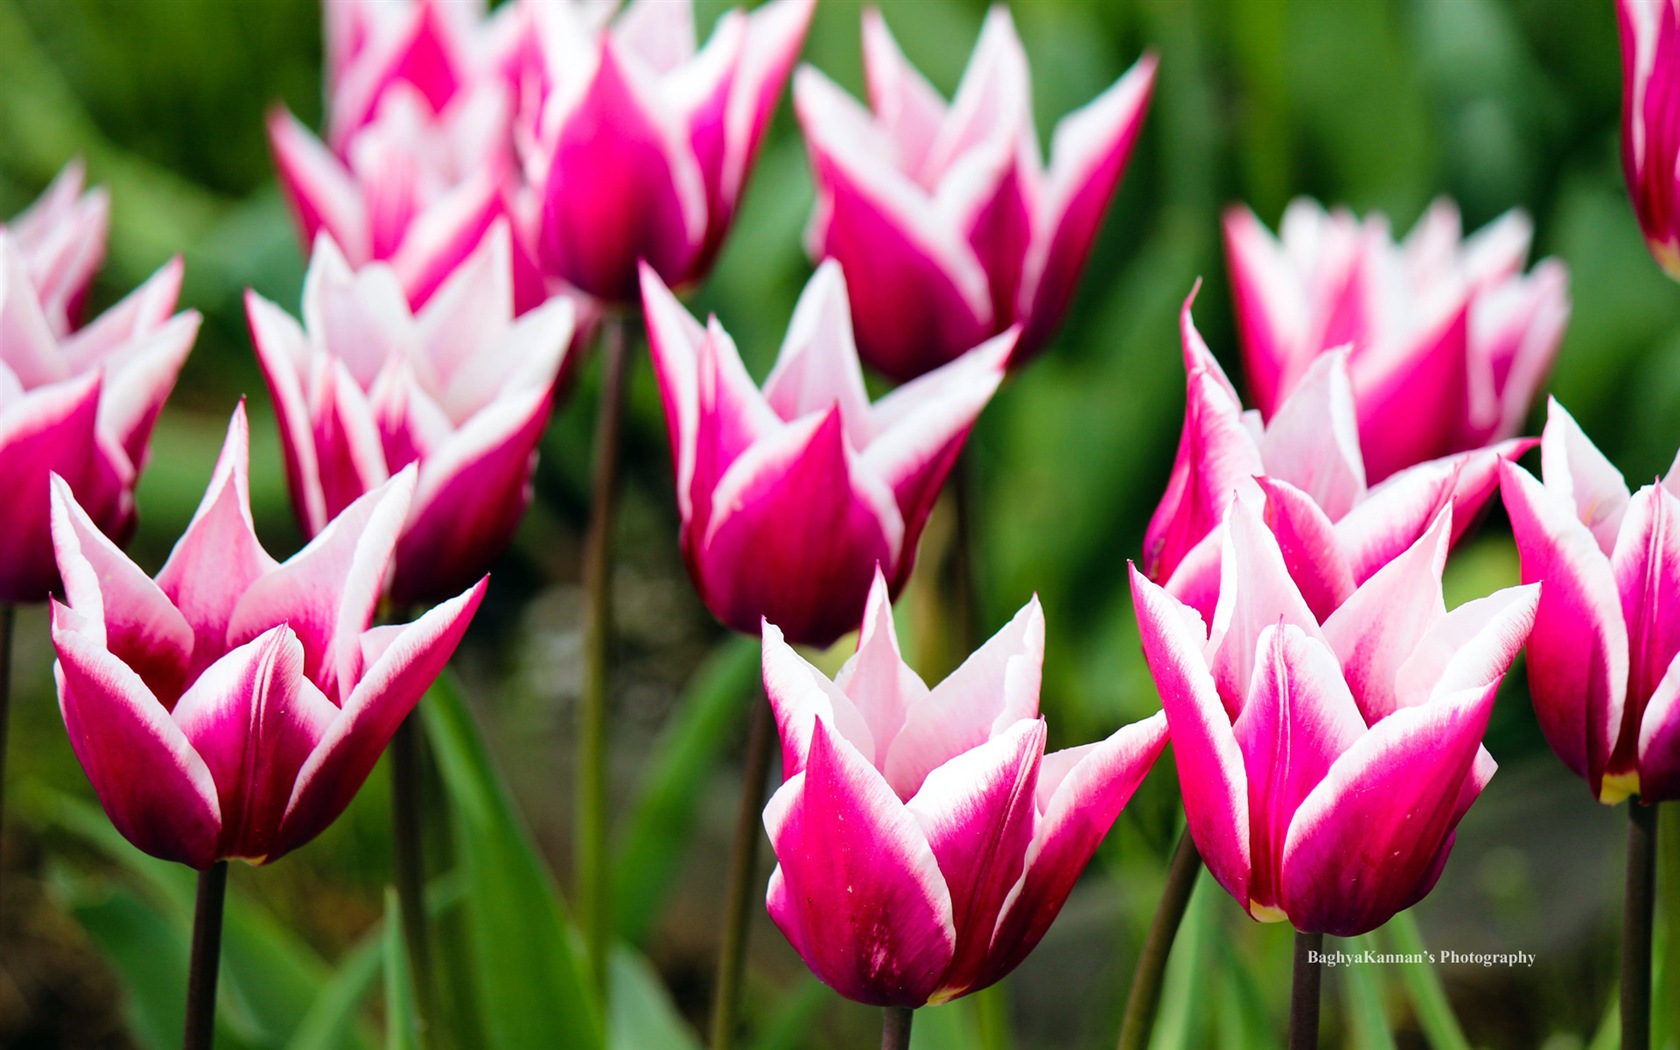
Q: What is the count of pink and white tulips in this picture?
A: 15